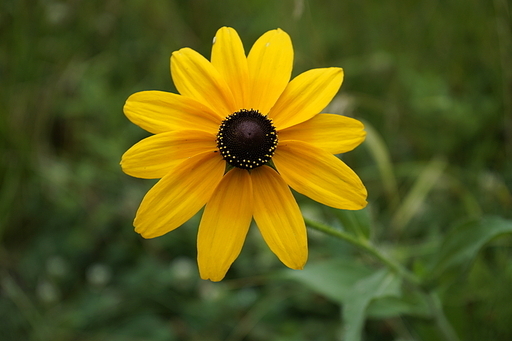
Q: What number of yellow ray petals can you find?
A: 11